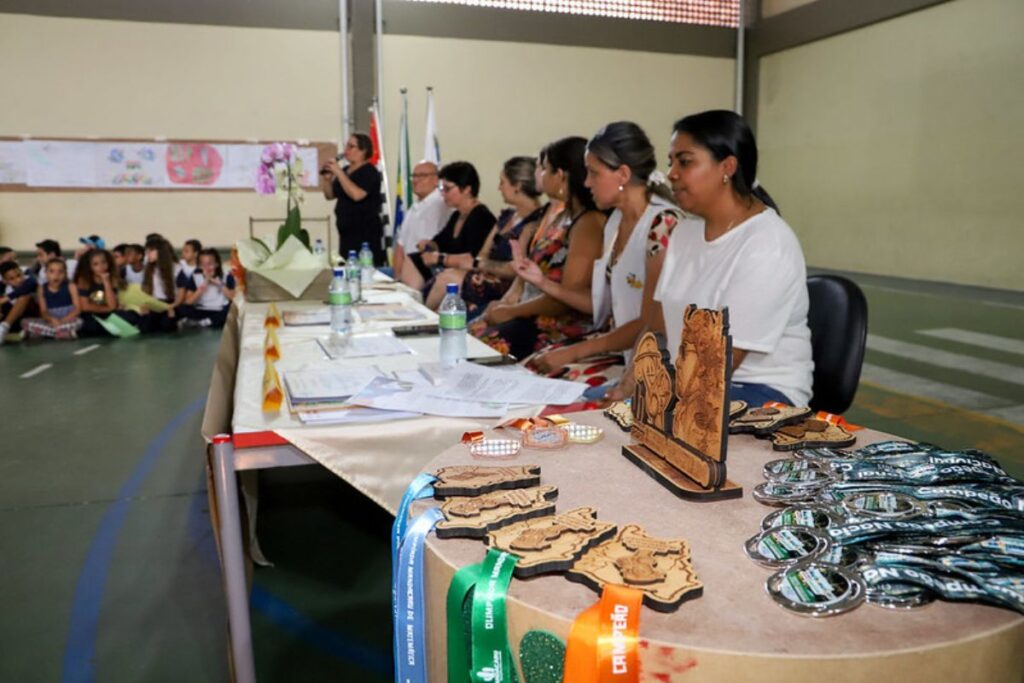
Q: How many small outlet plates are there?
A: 0